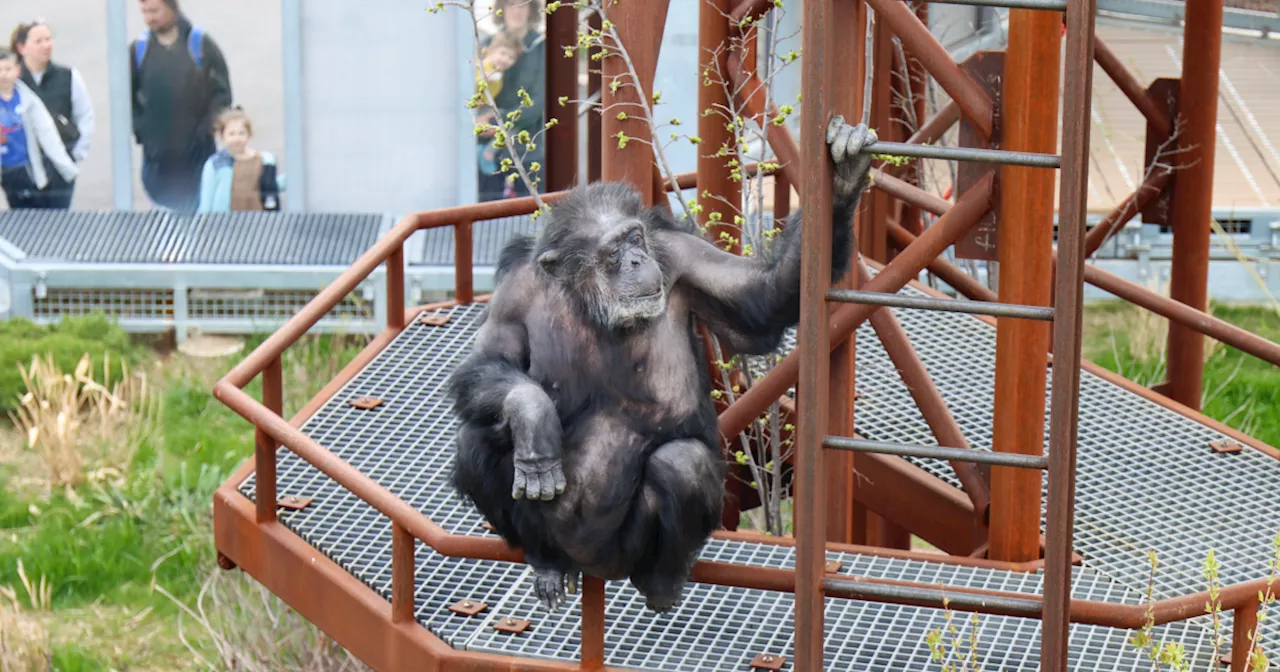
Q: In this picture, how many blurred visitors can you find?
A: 6